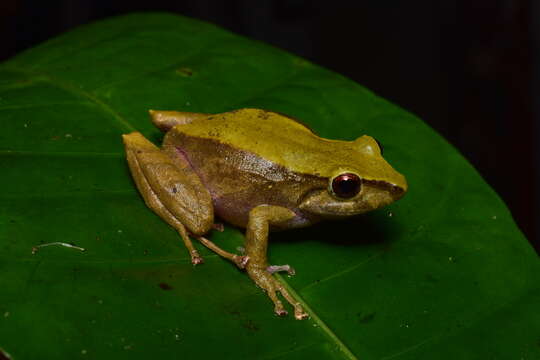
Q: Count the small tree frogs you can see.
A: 1